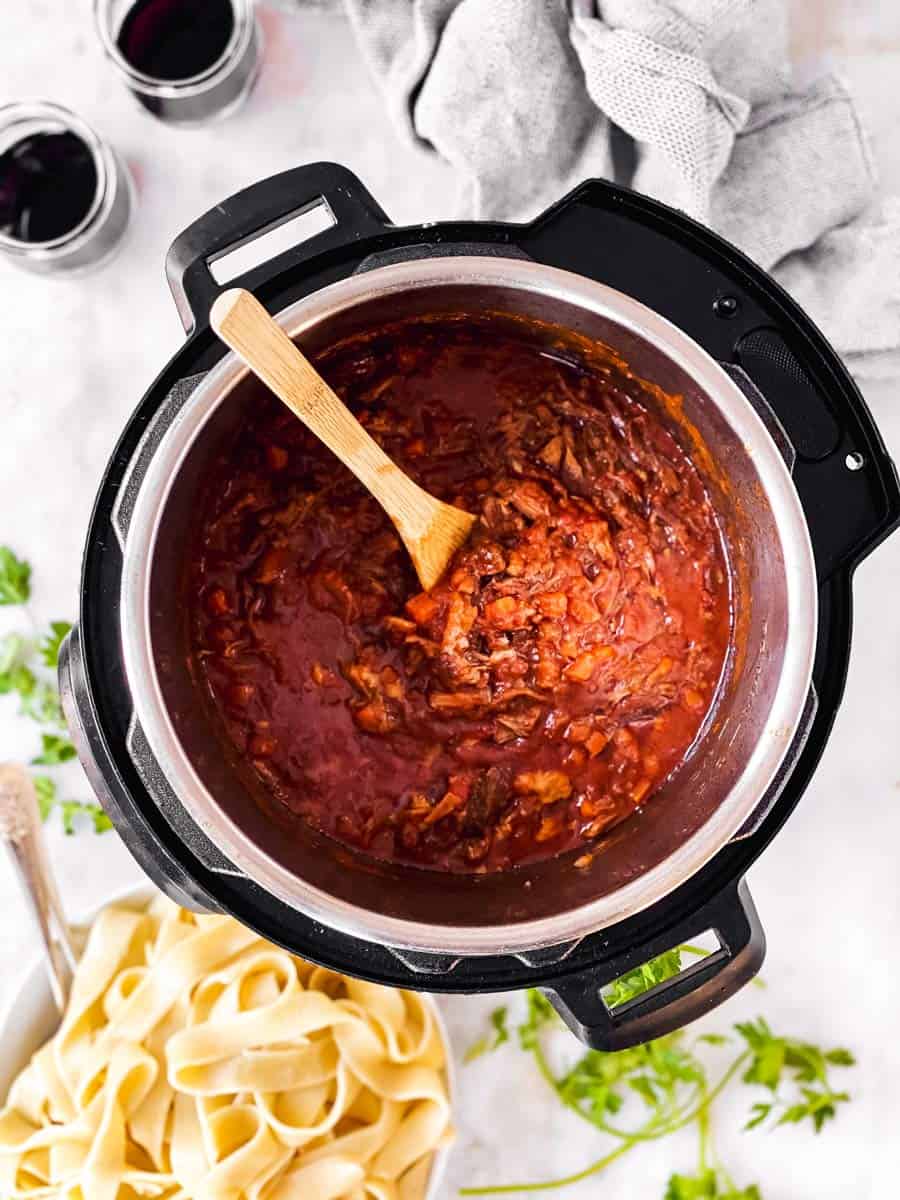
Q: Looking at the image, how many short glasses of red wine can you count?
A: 2